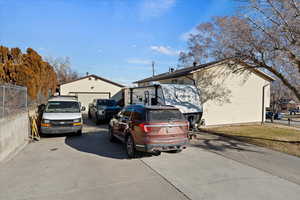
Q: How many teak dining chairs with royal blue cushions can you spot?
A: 0